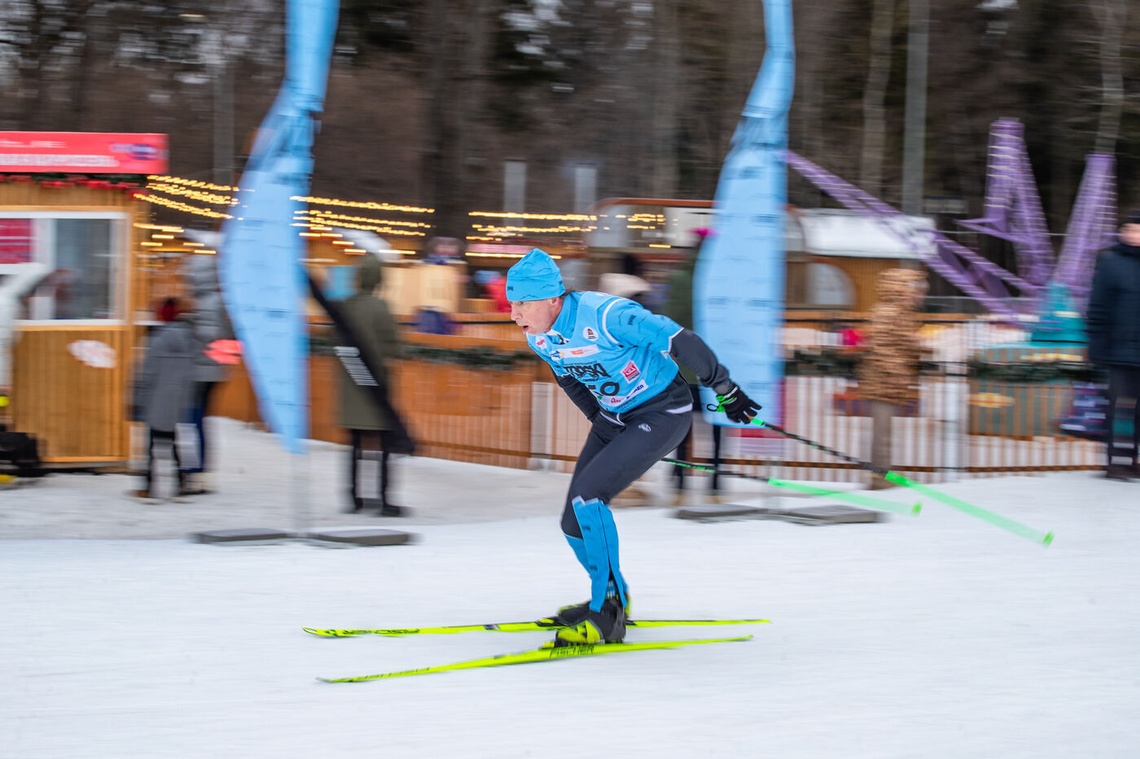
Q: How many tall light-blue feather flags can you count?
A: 2